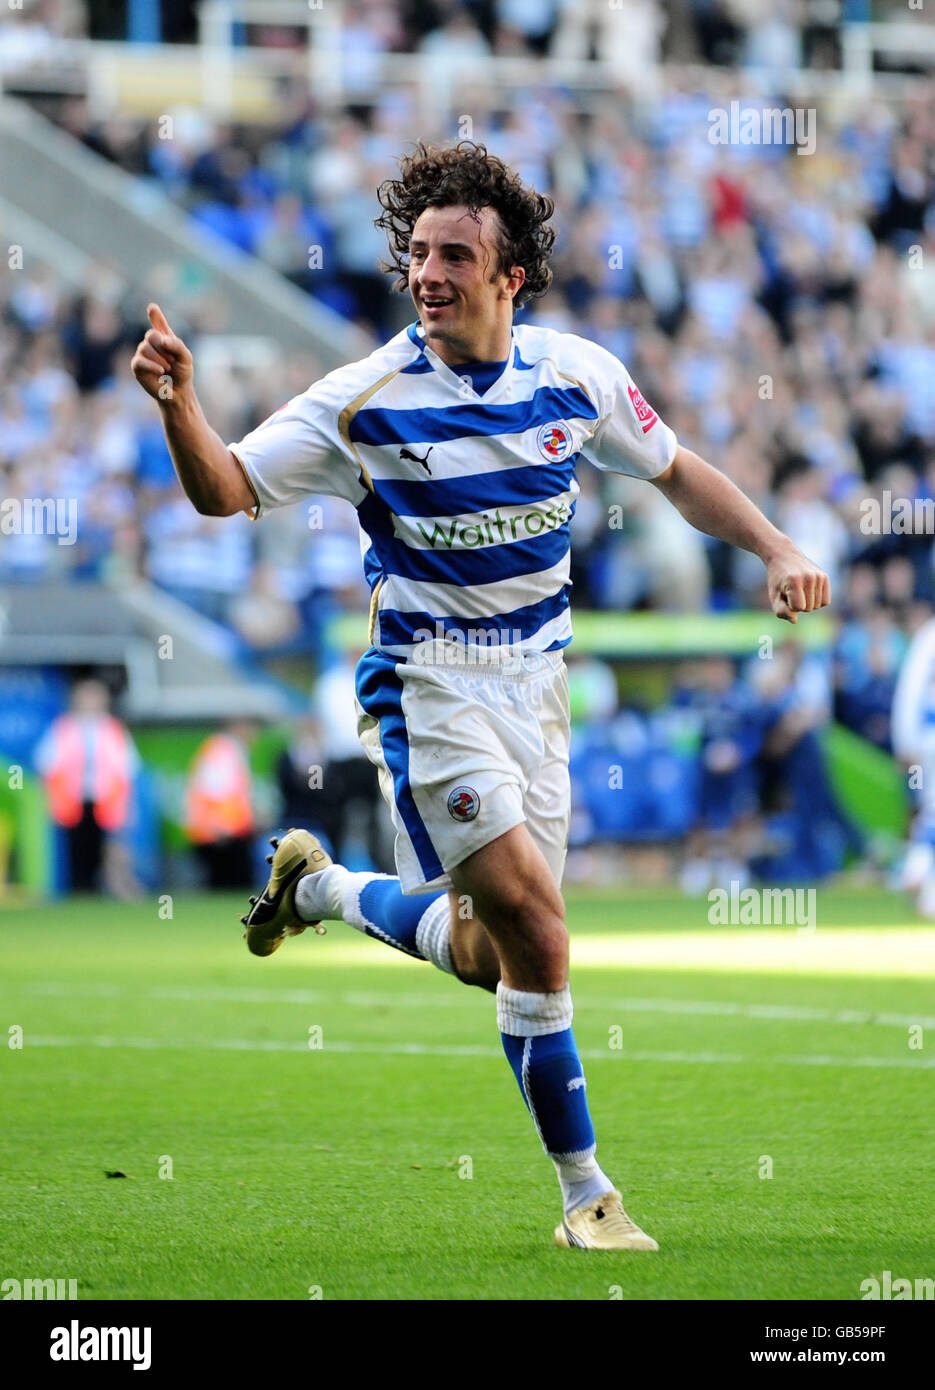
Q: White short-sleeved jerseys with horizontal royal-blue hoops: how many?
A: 1